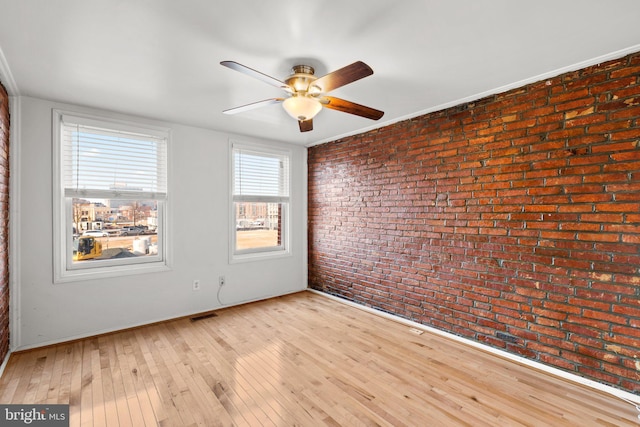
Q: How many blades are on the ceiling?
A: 5